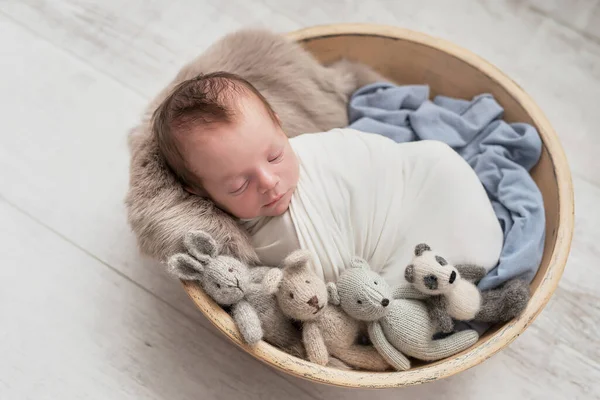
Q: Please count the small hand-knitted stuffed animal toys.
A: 4